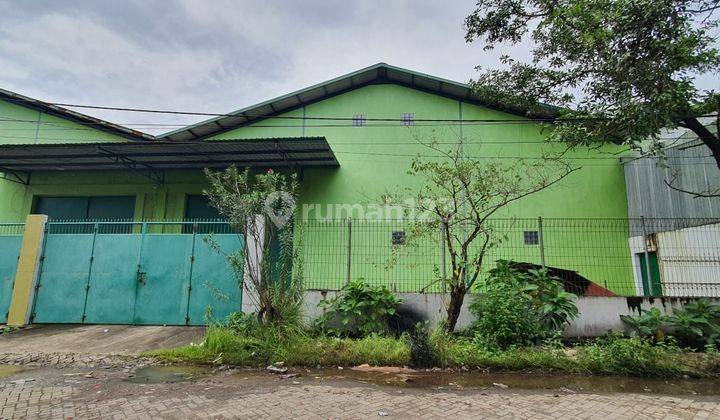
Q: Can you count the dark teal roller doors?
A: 2